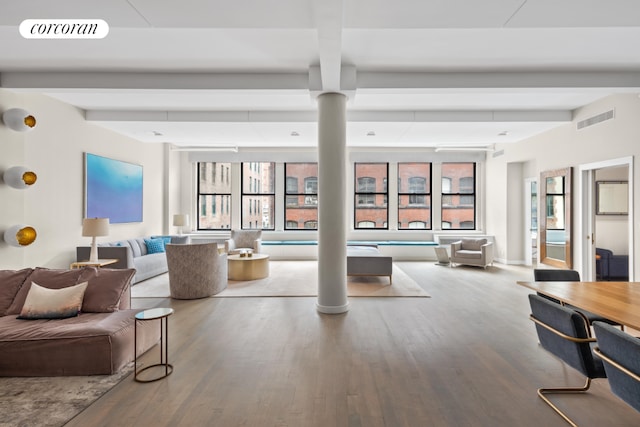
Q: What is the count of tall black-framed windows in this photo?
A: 6